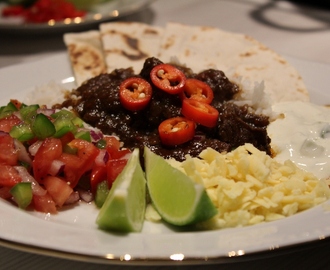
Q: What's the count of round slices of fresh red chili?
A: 5